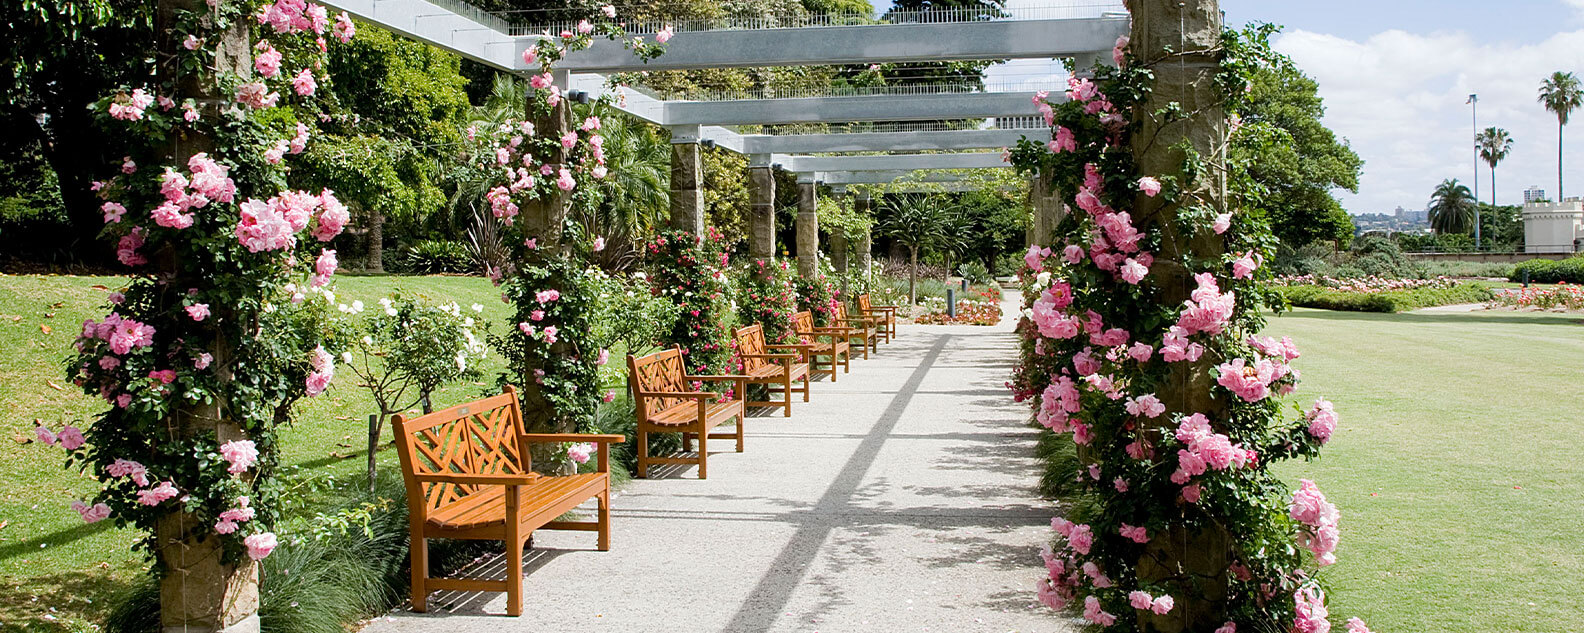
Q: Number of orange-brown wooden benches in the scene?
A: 6